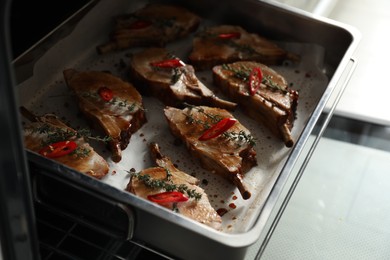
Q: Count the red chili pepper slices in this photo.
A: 8